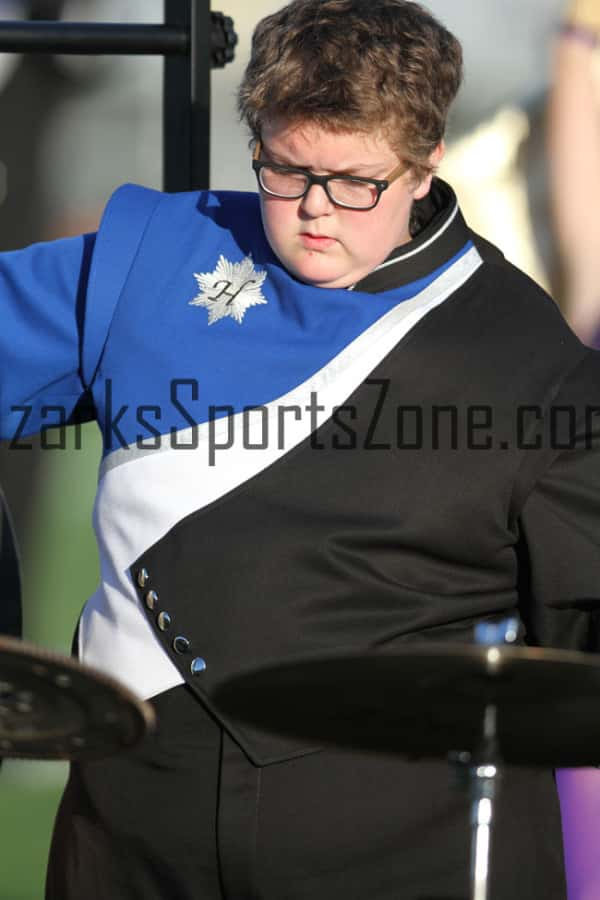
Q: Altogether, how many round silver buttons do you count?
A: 5